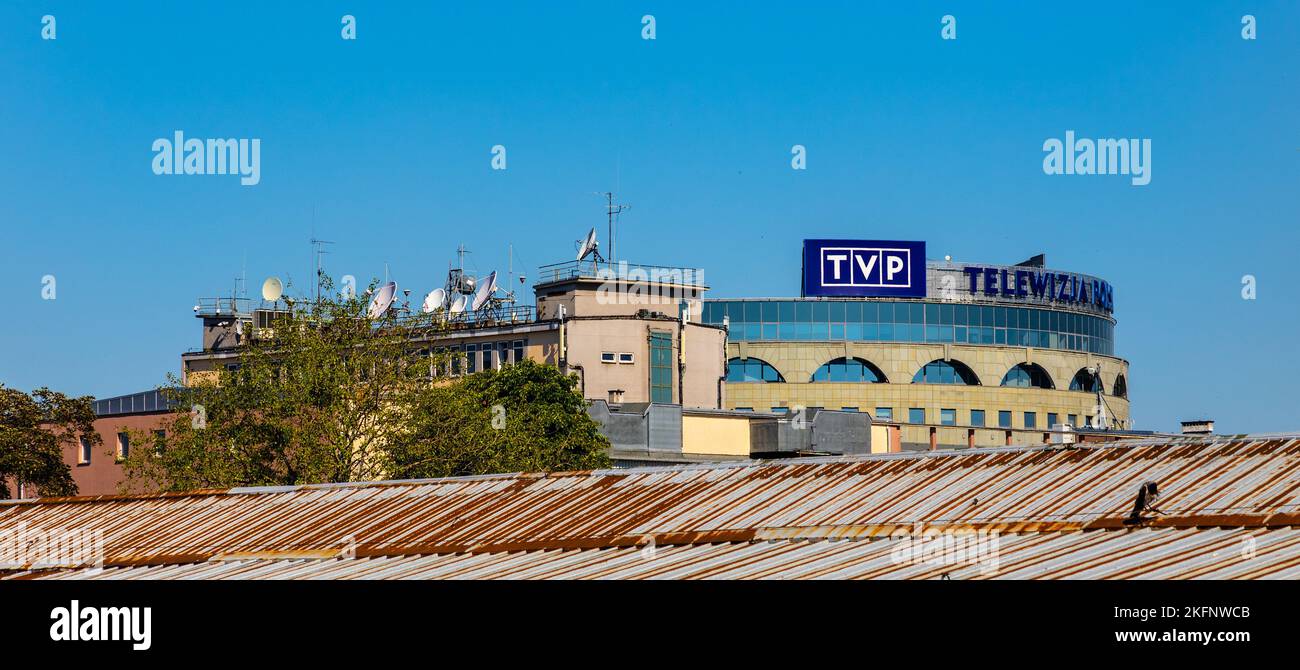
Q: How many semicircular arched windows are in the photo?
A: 6